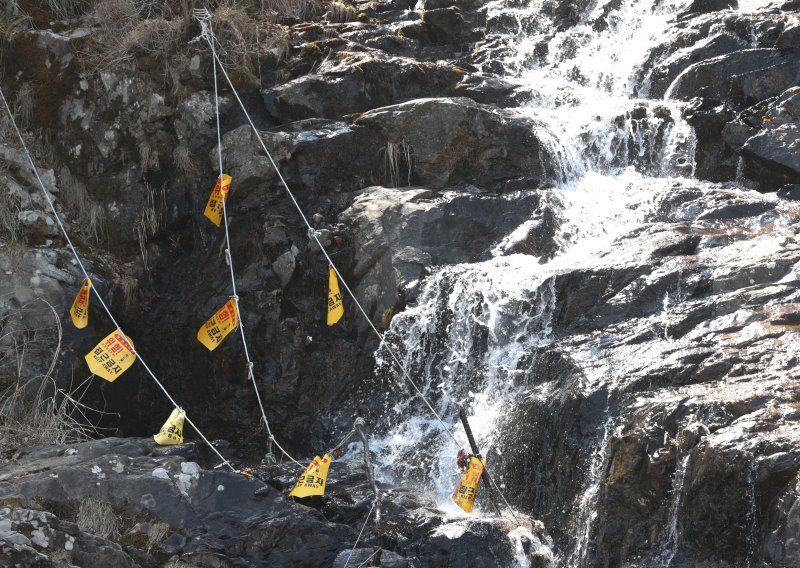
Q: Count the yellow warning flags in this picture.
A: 8